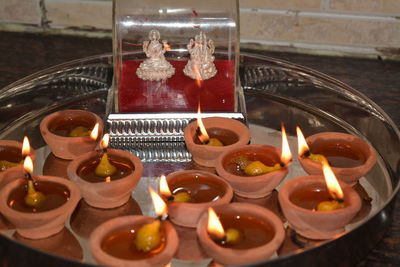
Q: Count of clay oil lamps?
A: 11